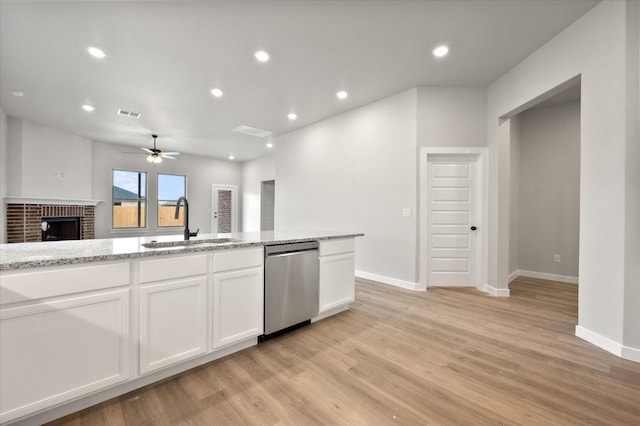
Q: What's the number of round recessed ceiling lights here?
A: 9